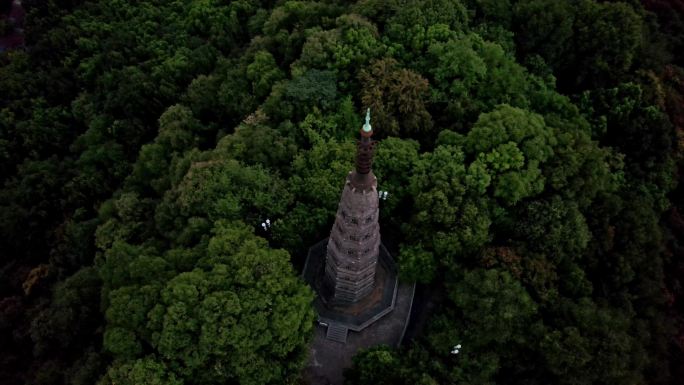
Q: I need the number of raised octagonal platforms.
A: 1